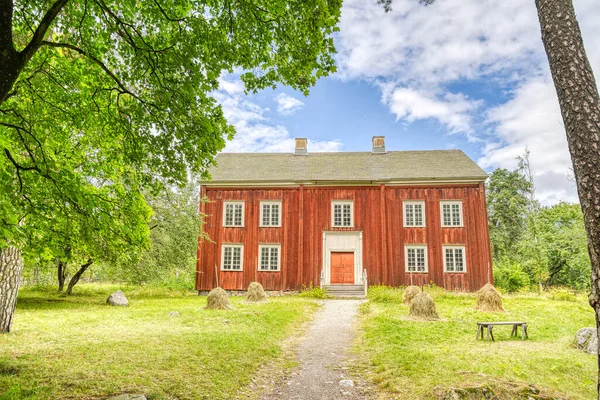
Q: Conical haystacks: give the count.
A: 5